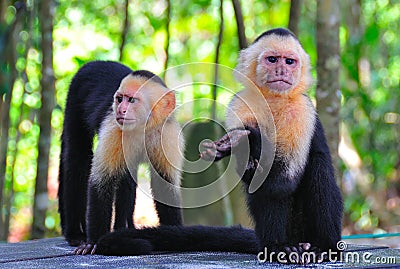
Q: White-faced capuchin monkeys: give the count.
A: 2